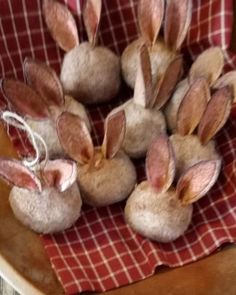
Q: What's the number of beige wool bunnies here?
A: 9